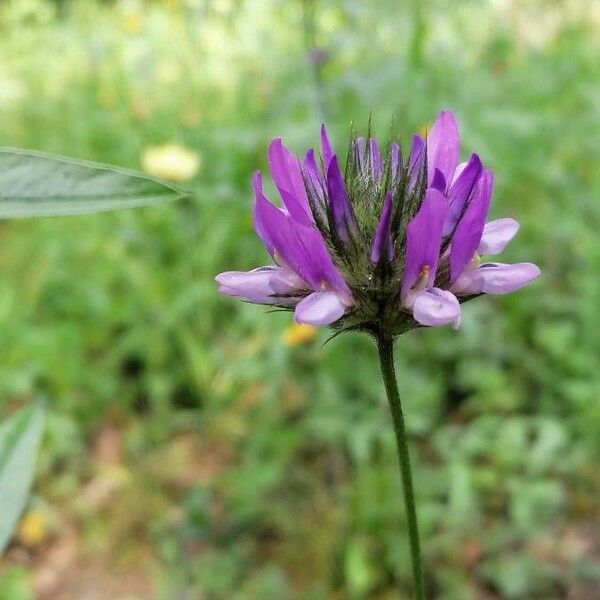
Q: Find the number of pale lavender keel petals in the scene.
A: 5